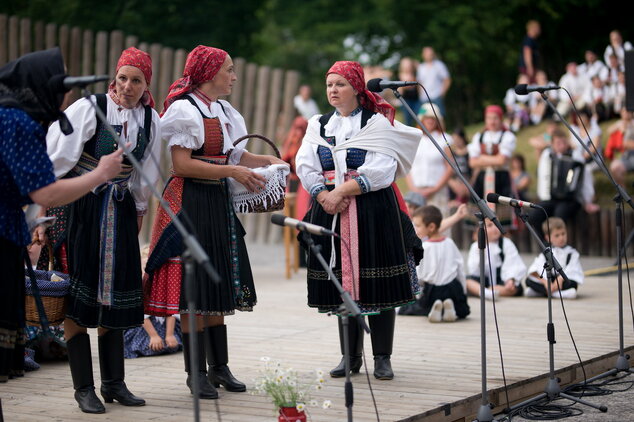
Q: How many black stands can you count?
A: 5